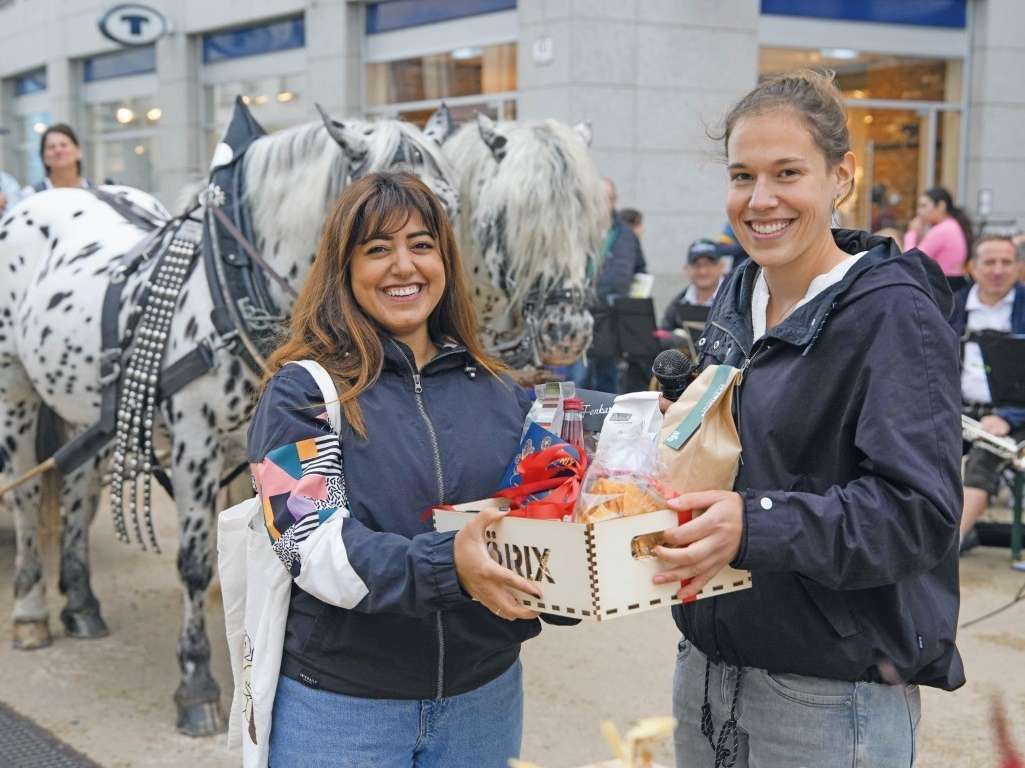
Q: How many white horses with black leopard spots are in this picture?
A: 2